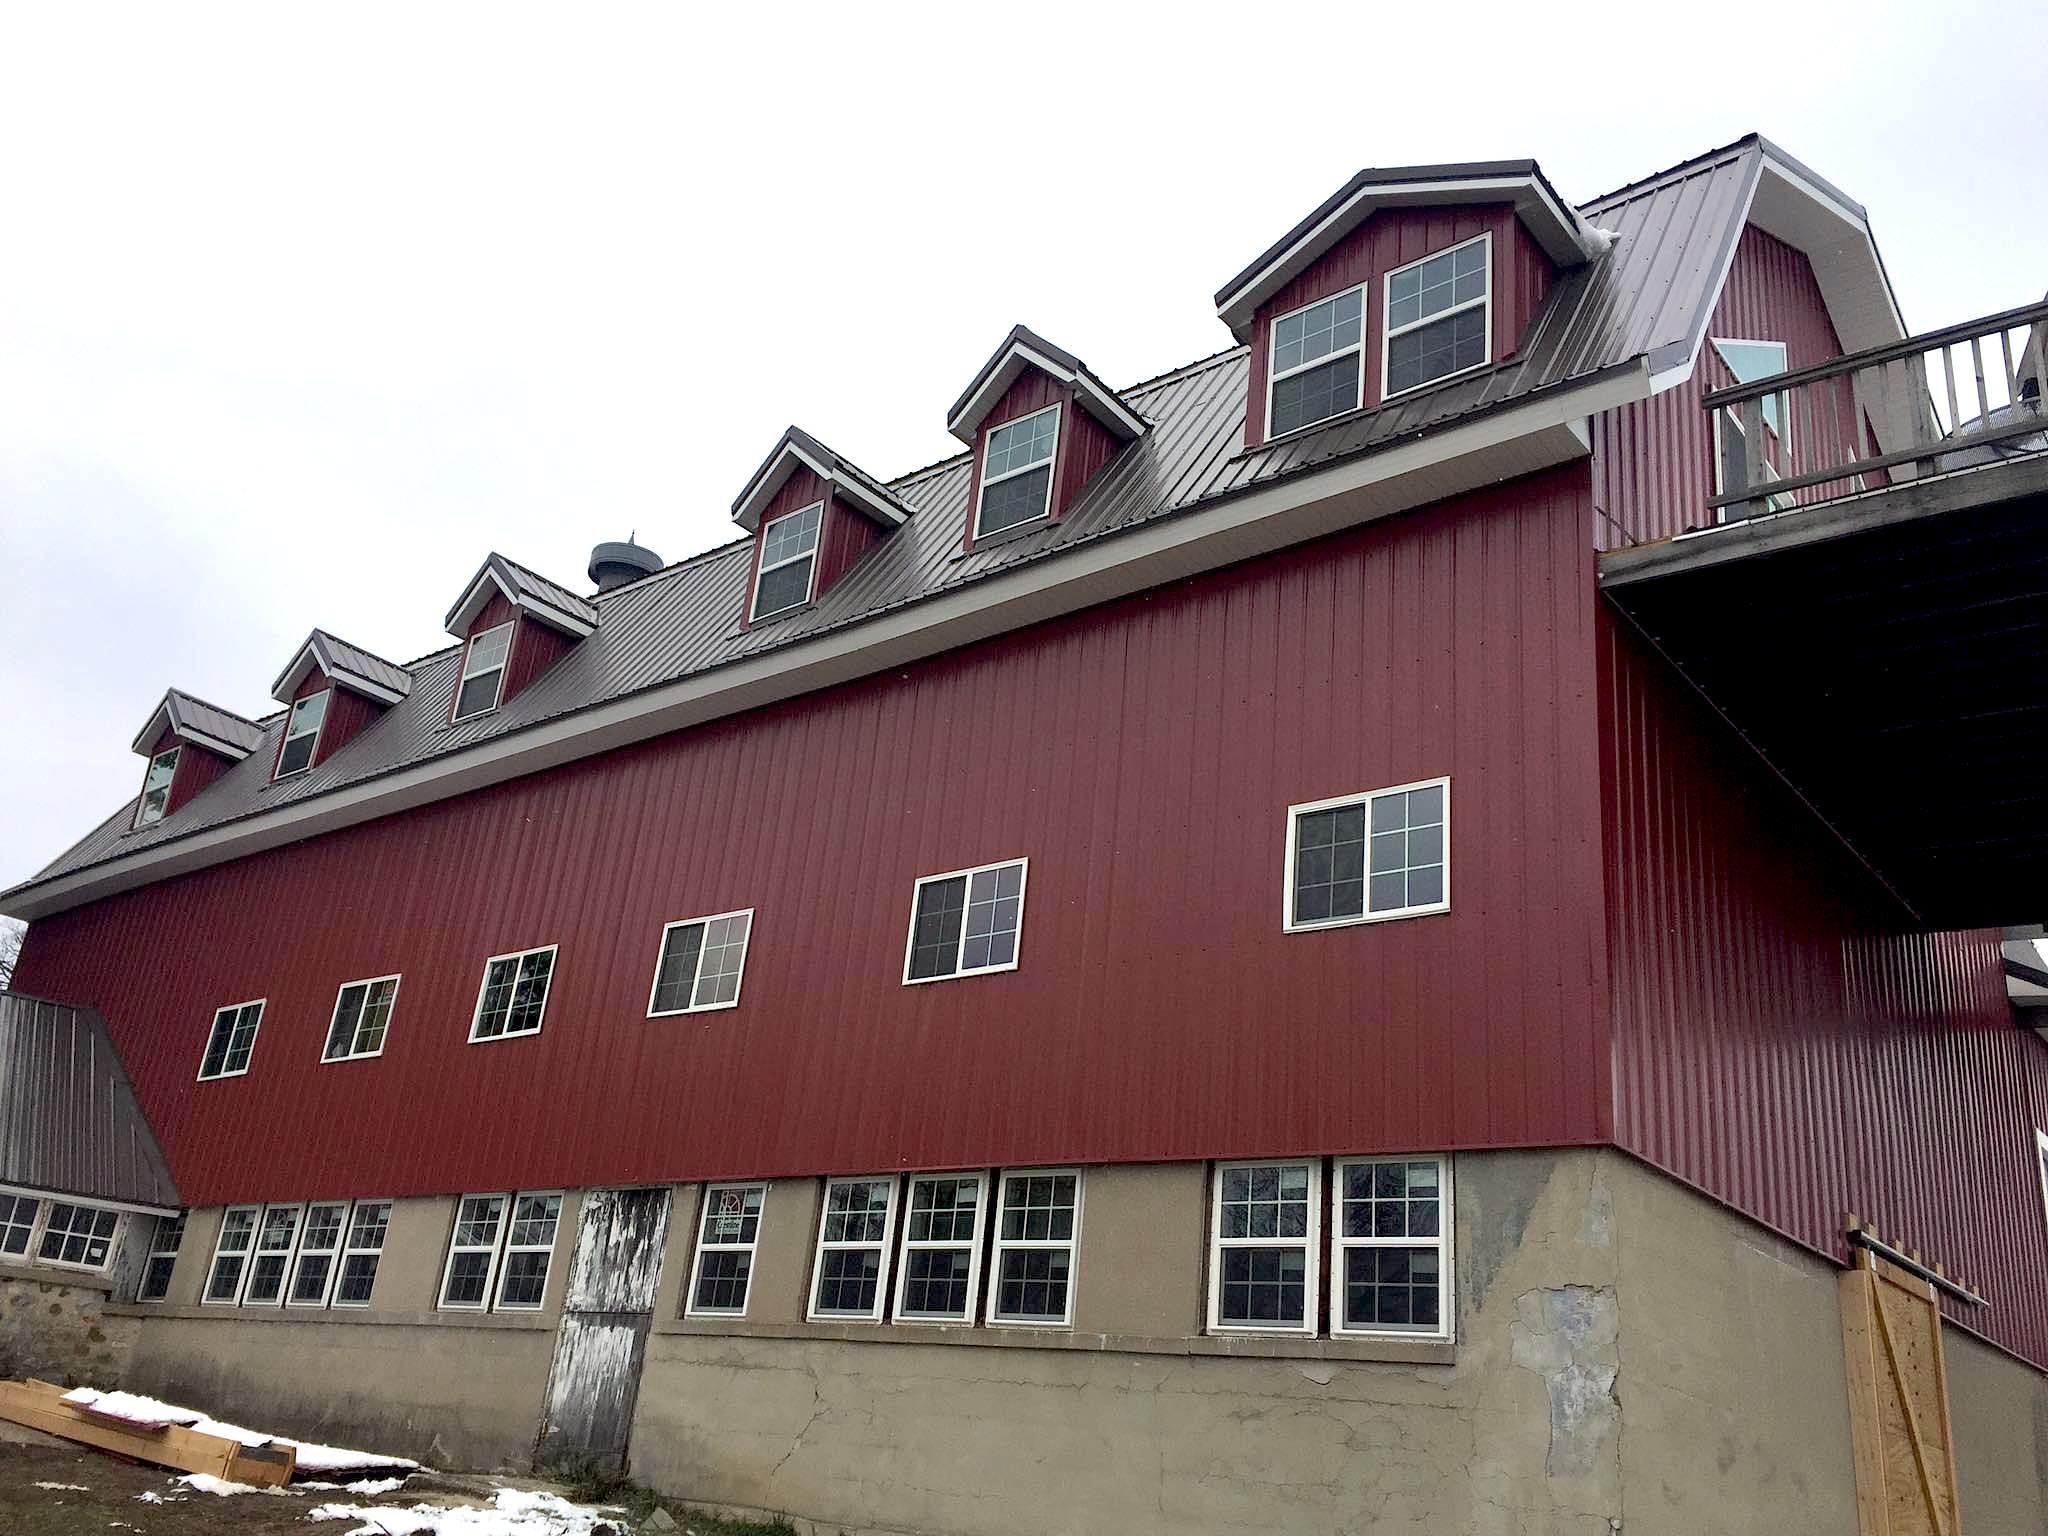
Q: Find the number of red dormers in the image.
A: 6